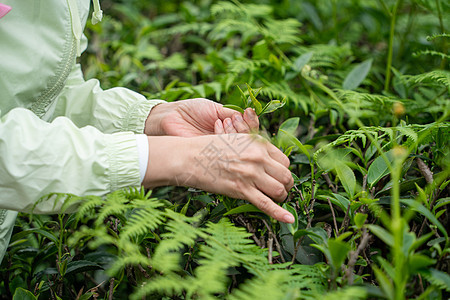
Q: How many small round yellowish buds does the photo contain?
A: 2